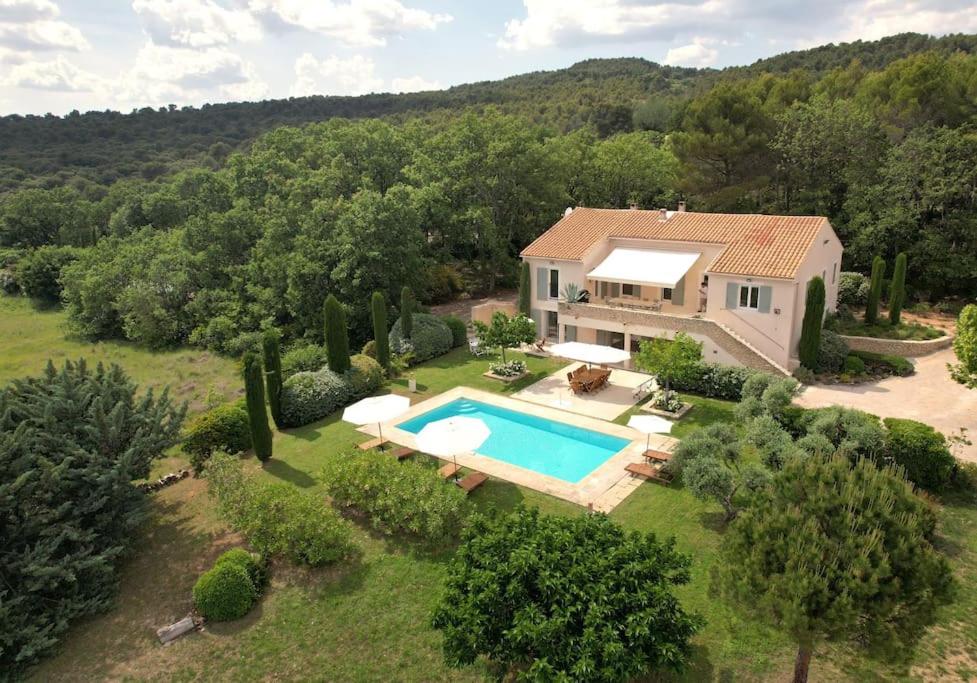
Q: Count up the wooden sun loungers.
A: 6